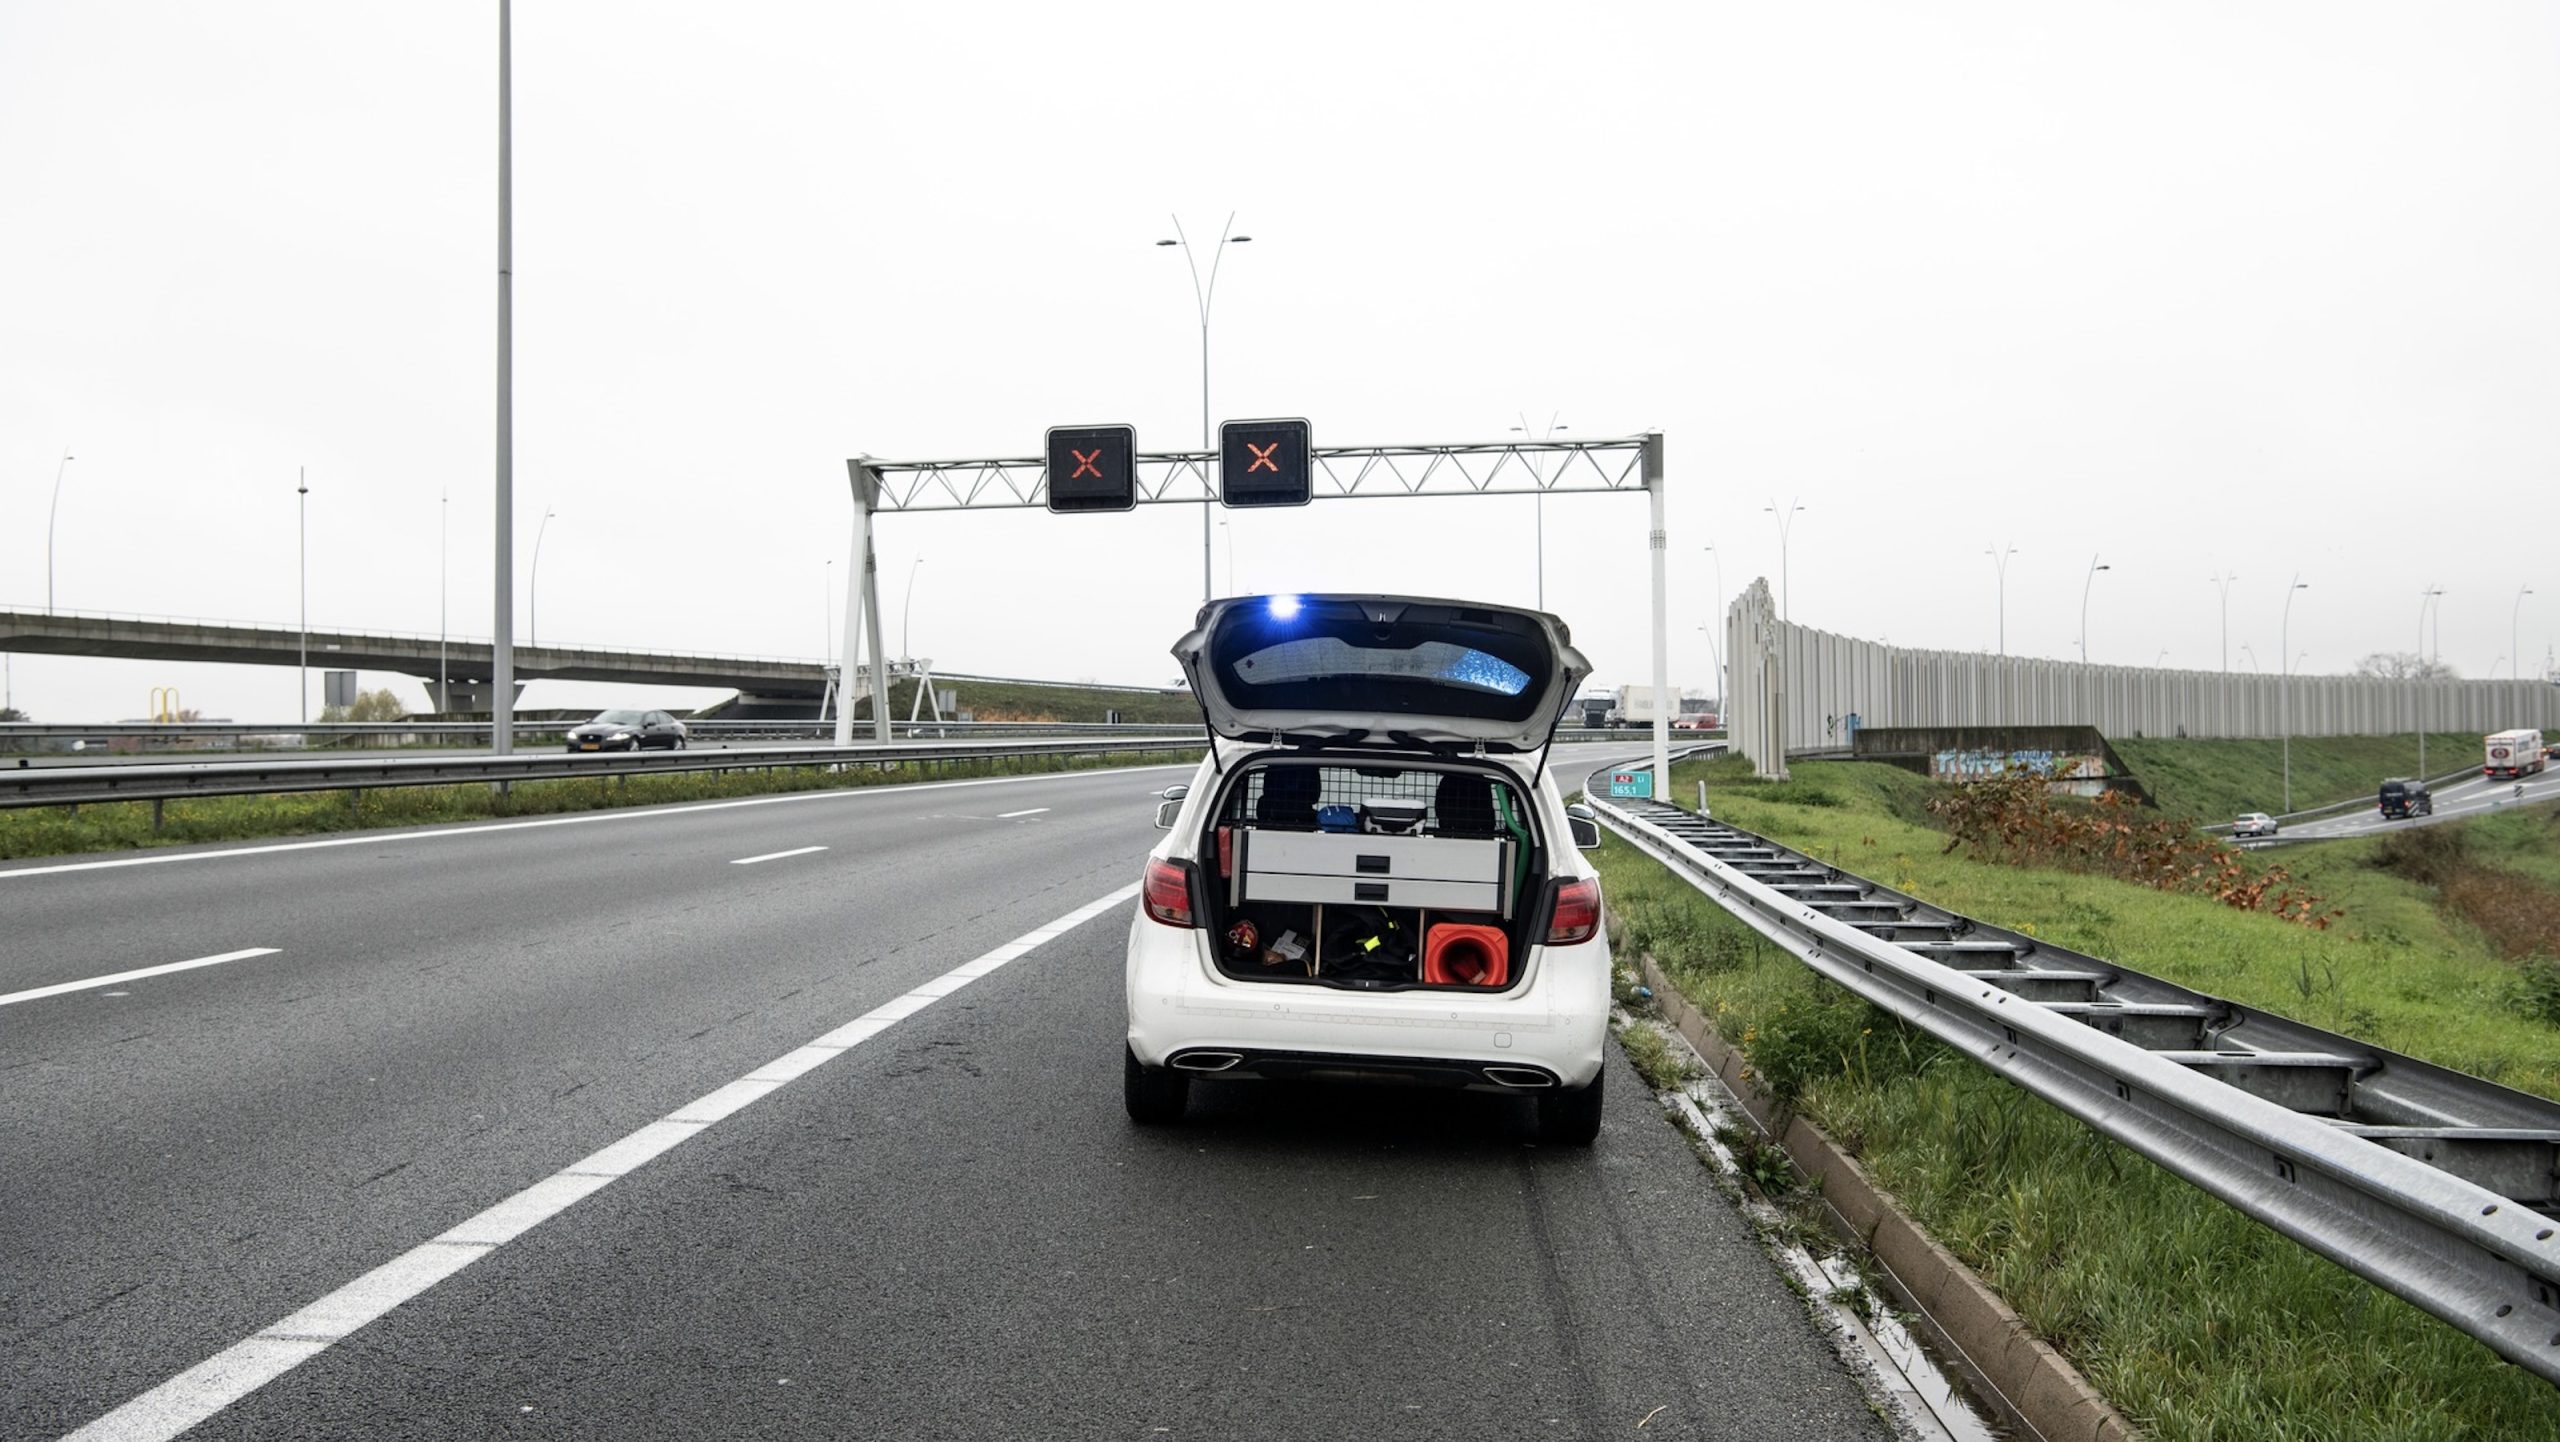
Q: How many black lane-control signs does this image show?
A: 2